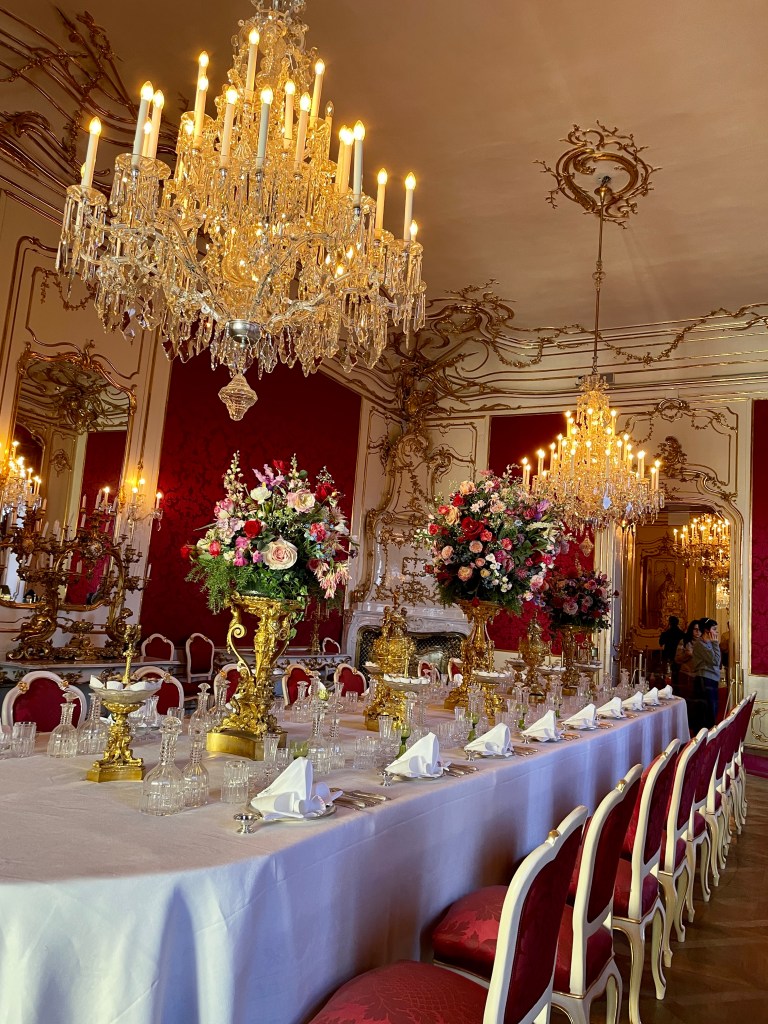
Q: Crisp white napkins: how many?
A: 9